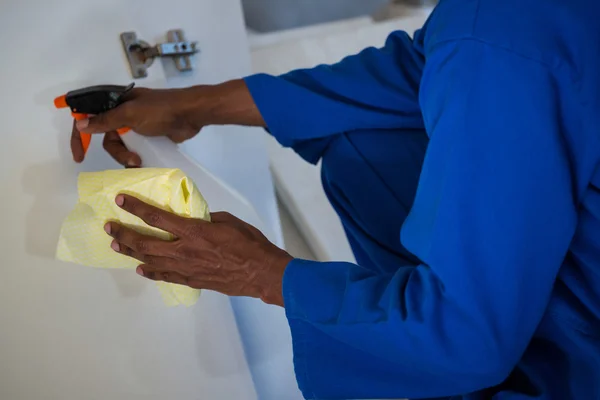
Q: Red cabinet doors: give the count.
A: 0